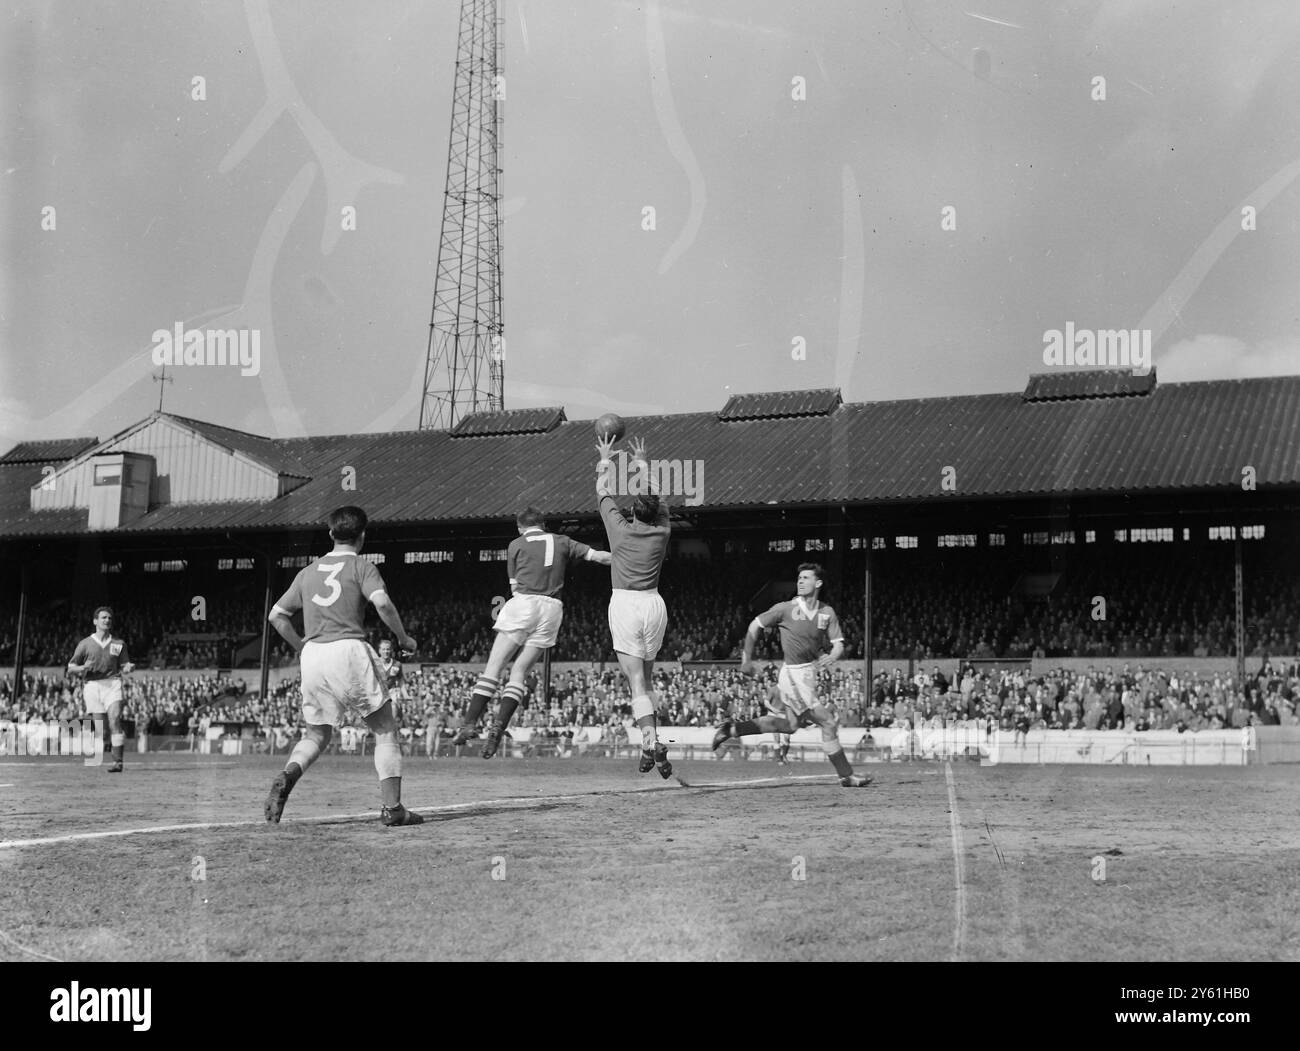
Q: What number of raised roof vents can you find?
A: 4